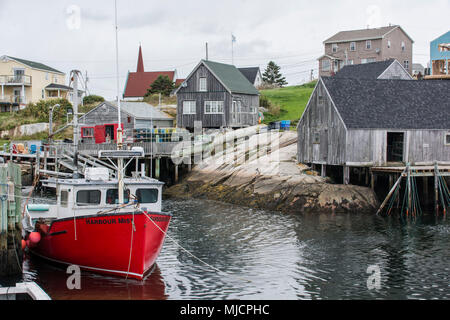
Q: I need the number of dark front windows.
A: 3